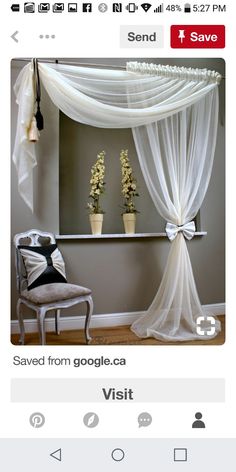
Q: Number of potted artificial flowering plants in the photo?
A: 2